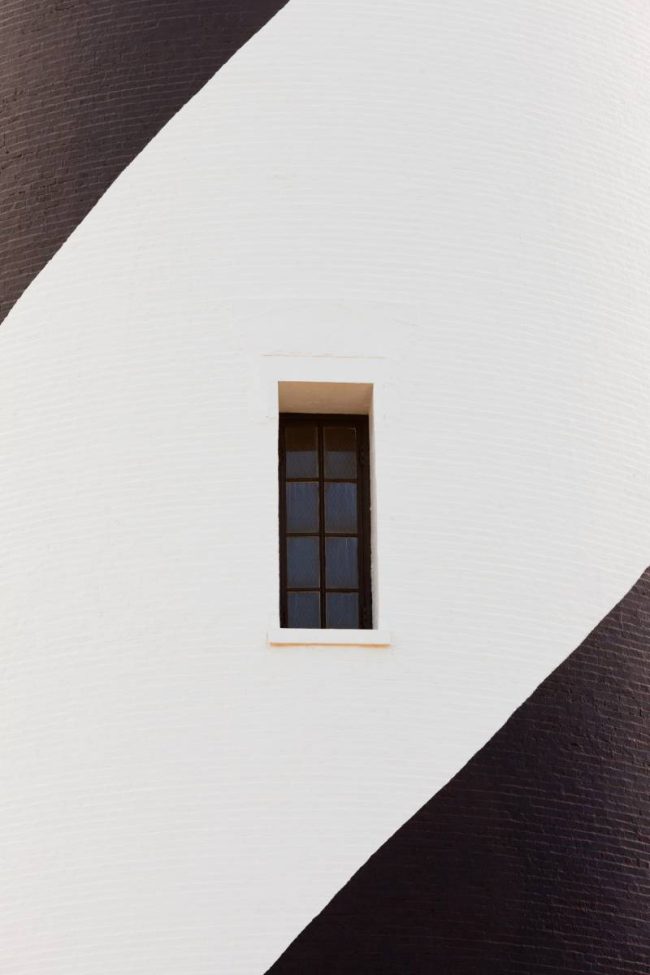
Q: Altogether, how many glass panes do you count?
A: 8